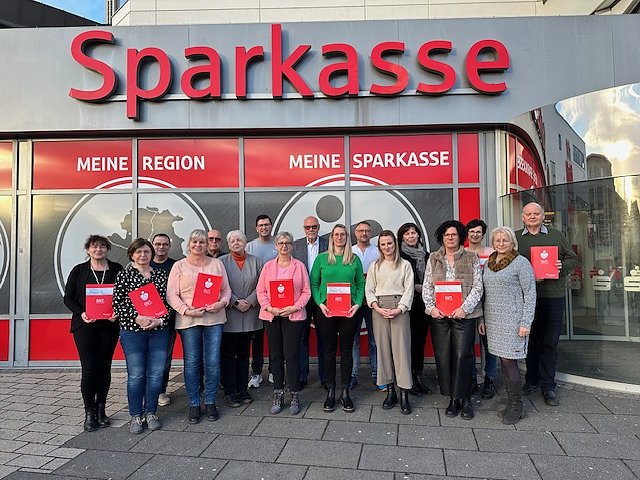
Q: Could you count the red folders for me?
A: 8